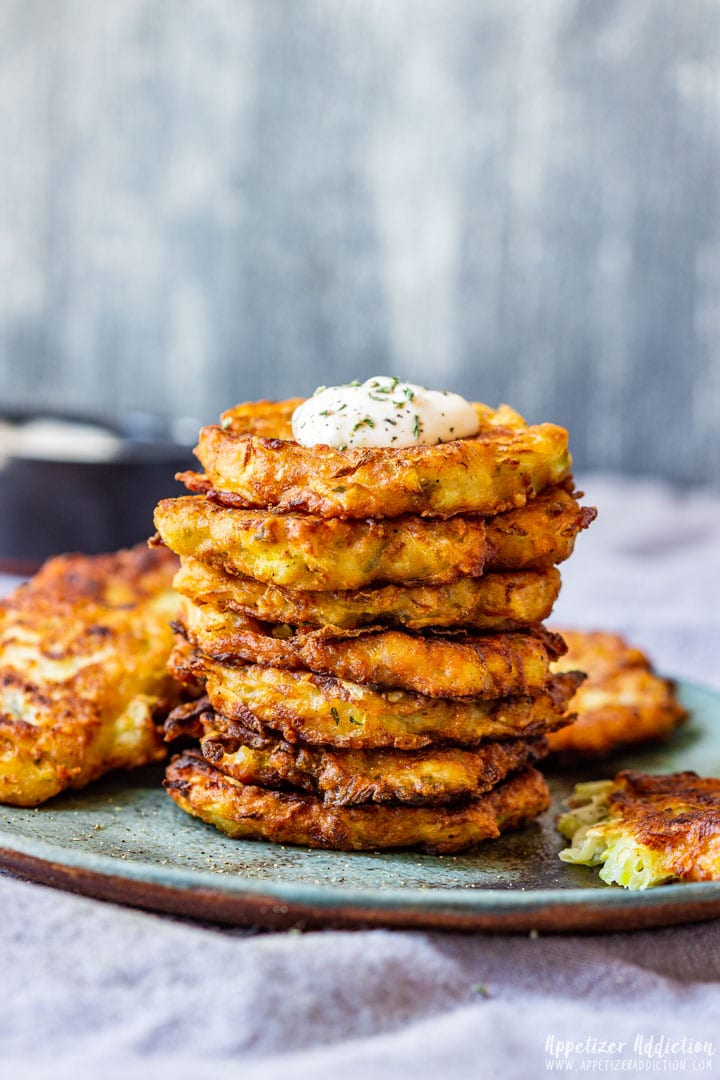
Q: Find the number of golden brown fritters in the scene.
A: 10